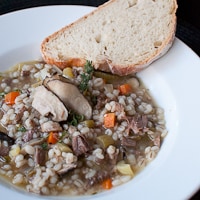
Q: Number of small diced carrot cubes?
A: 5